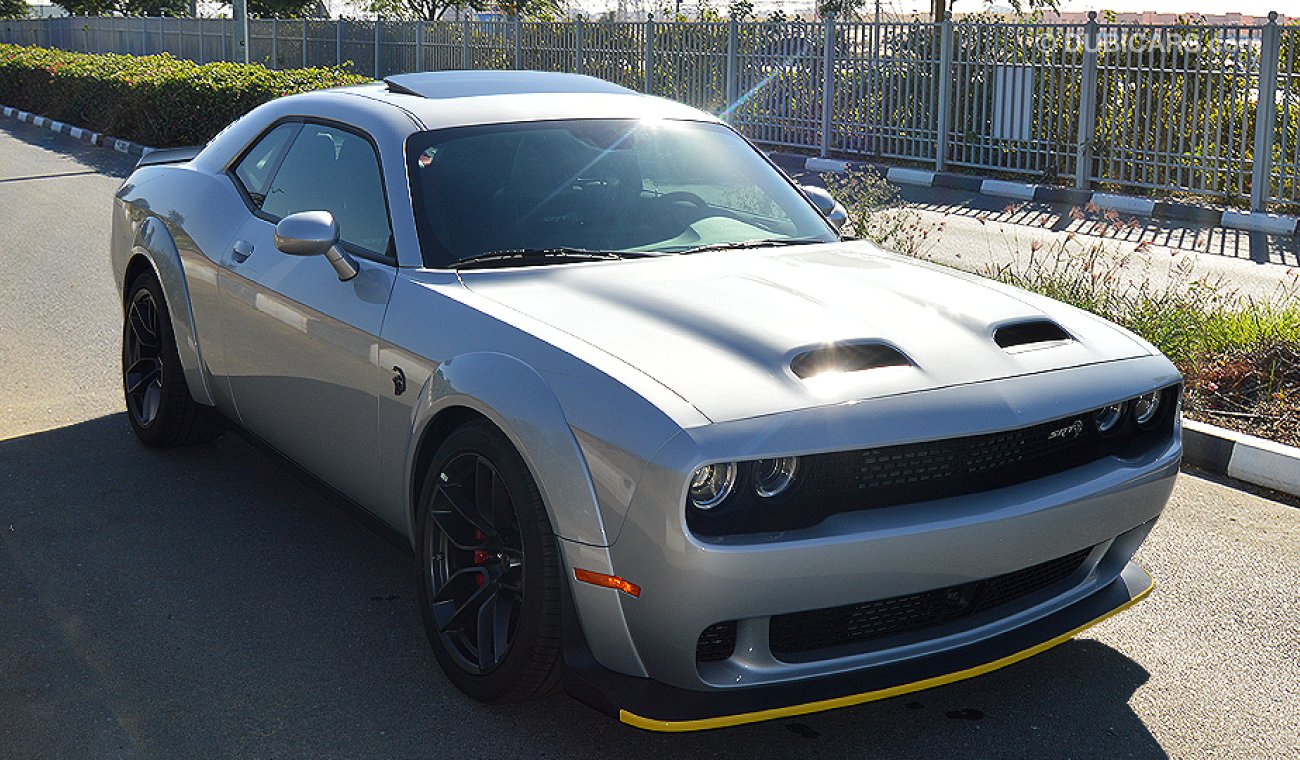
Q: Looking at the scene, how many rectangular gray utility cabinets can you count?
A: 1